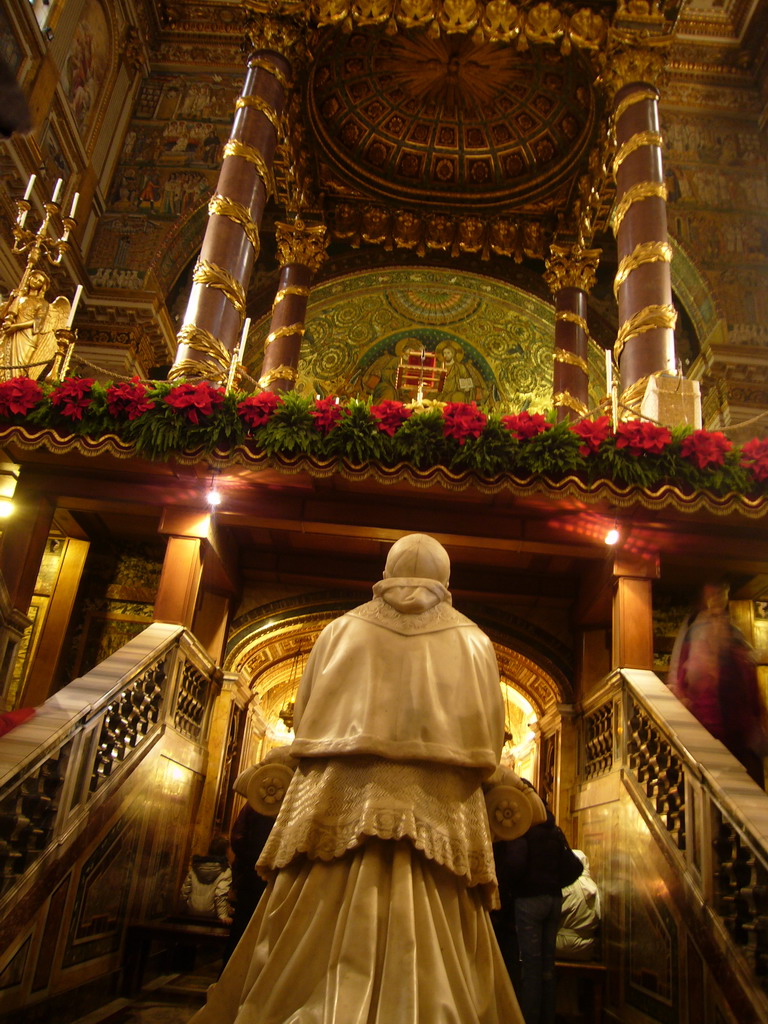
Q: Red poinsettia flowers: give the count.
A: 13